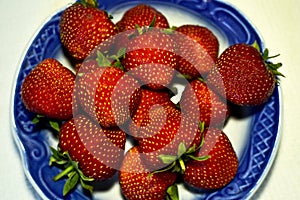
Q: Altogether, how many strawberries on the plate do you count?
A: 13